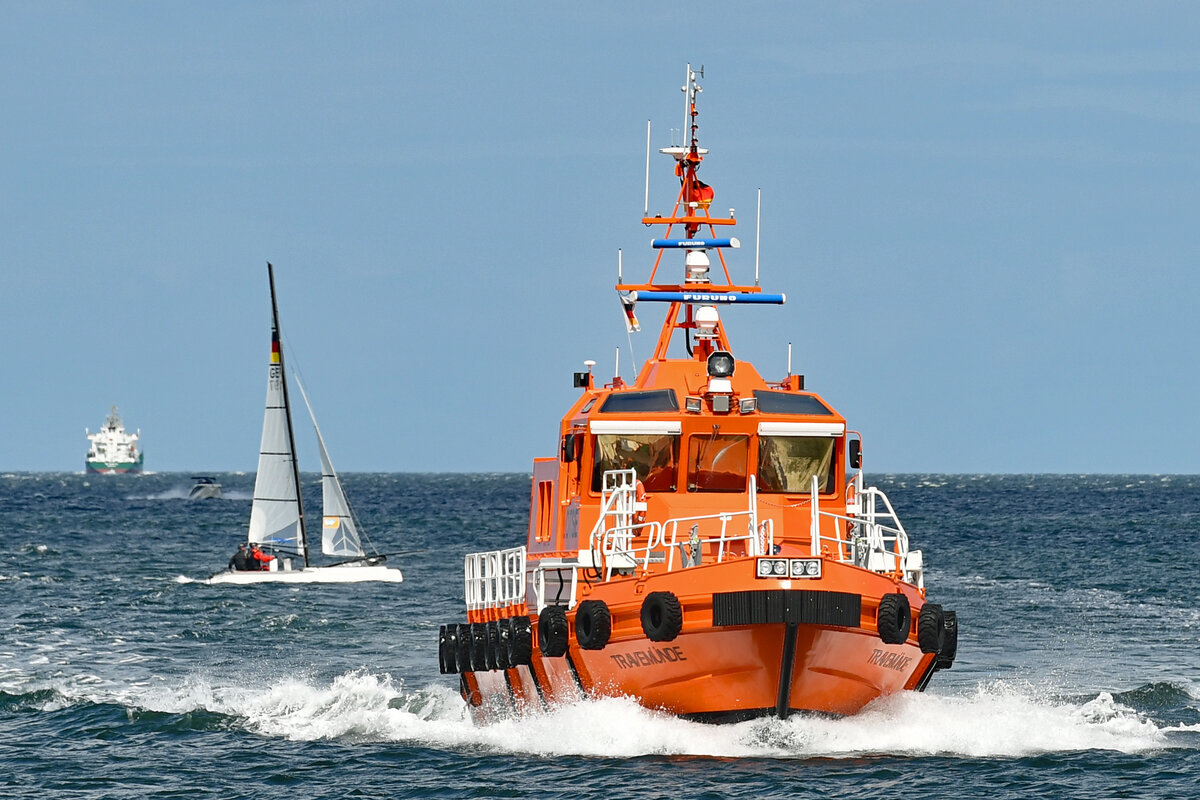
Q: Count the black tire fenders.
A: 13